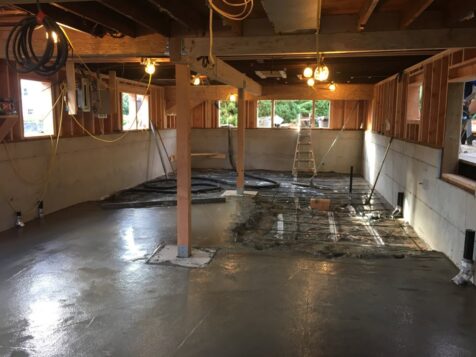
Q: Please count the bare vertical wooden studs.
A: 2